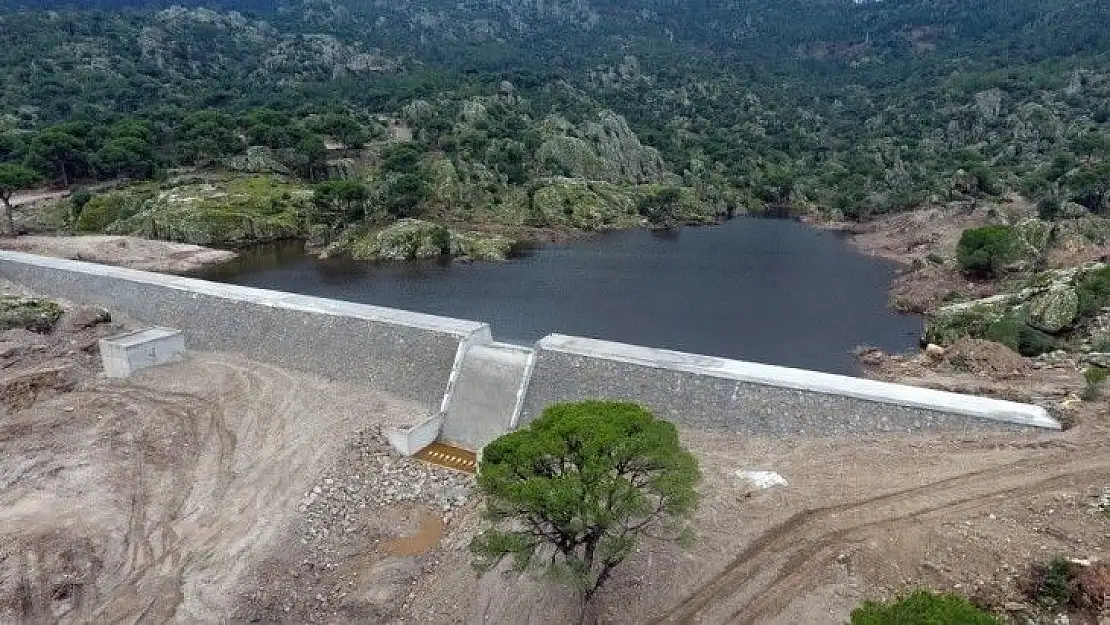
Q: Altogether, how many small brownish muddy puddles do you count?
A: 1